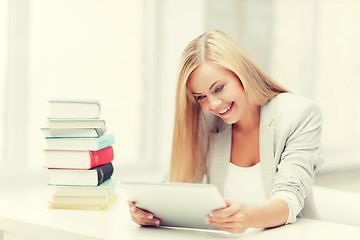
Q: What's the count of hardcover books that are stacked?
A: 9